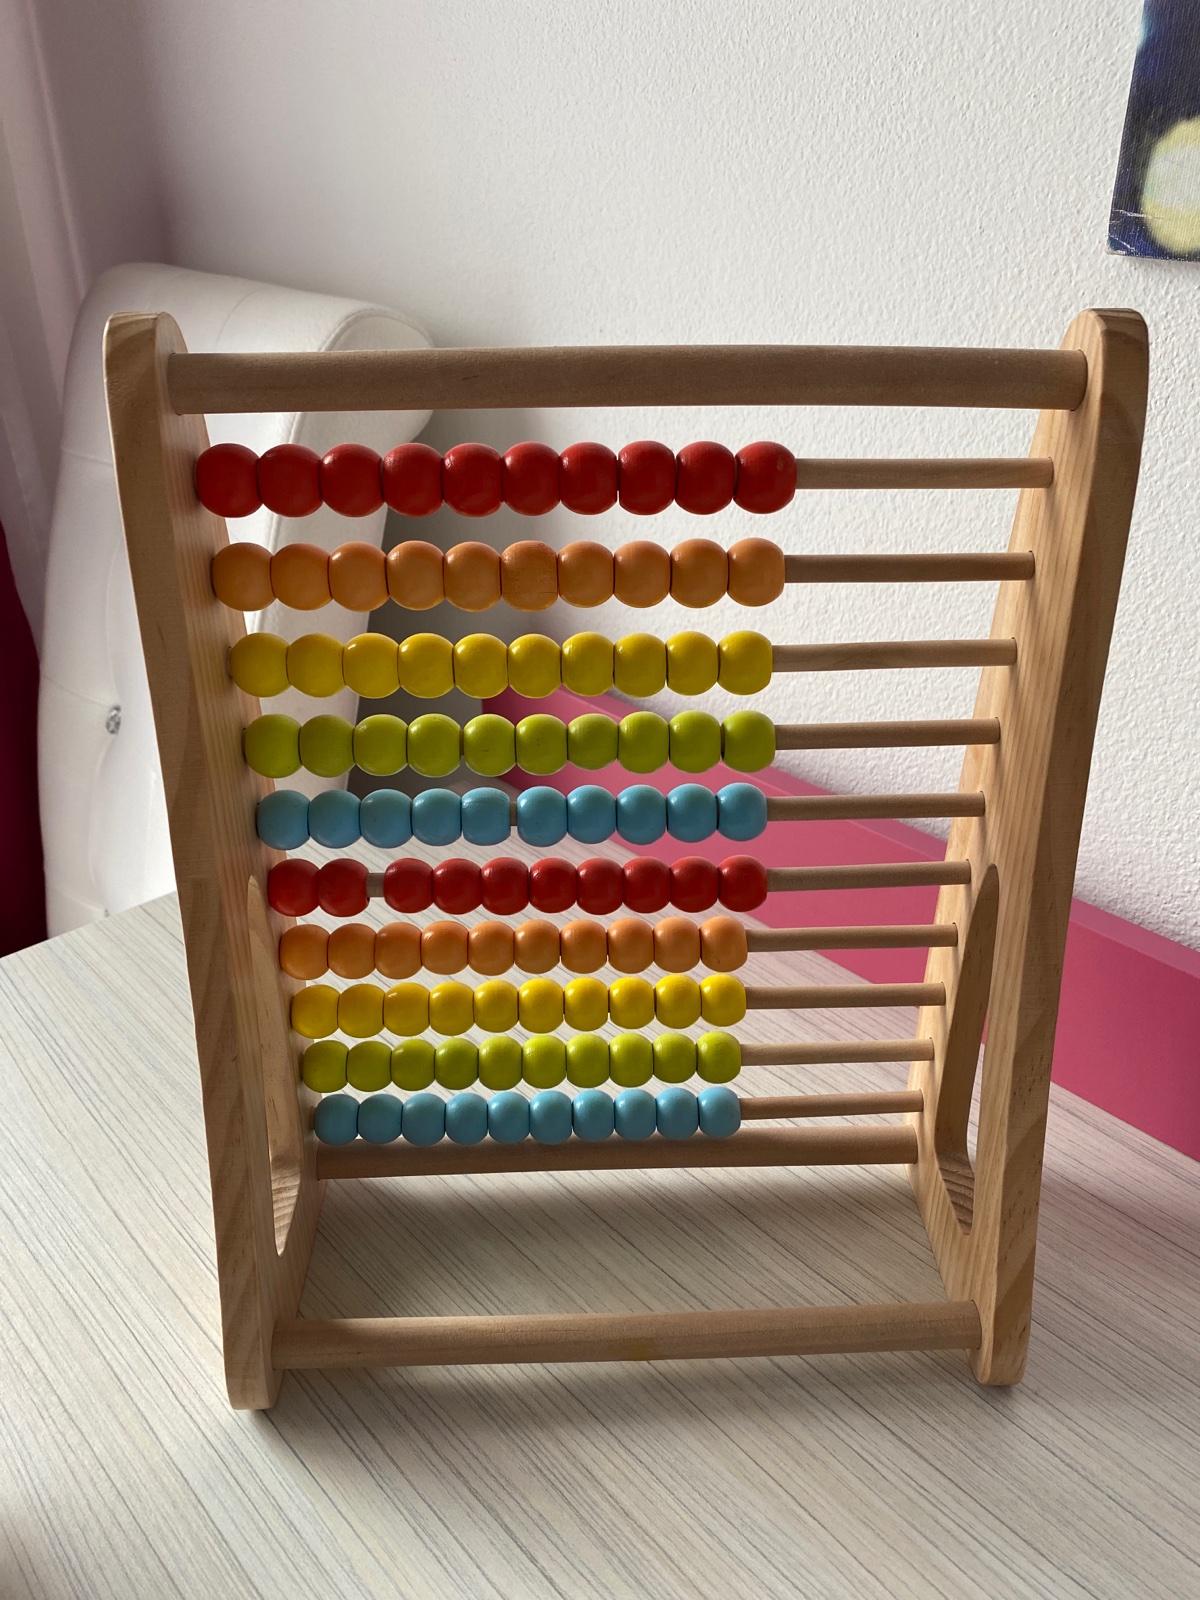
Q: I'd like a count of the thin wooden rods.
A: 10